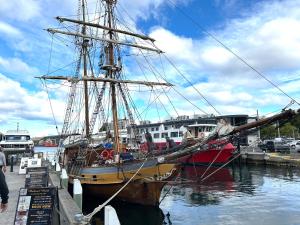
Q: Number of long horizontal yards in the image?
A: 3